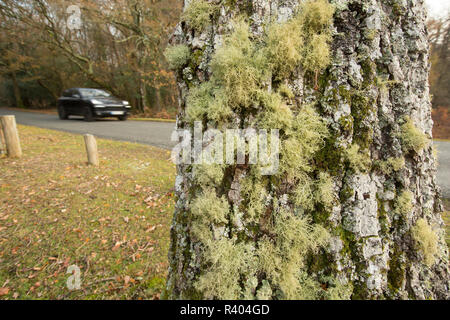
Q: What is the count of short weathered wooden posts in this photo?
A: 2